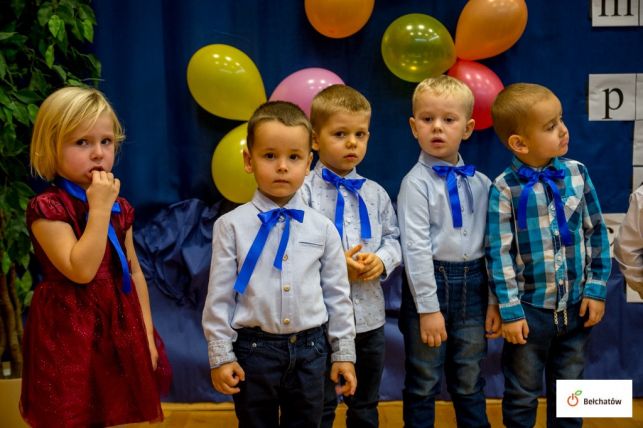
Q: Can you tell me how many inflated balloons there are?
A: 7